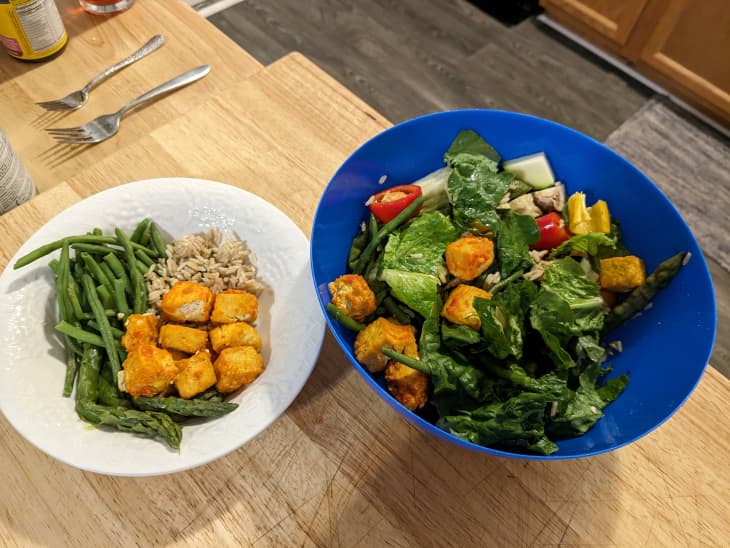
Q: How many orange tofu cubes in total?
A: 14